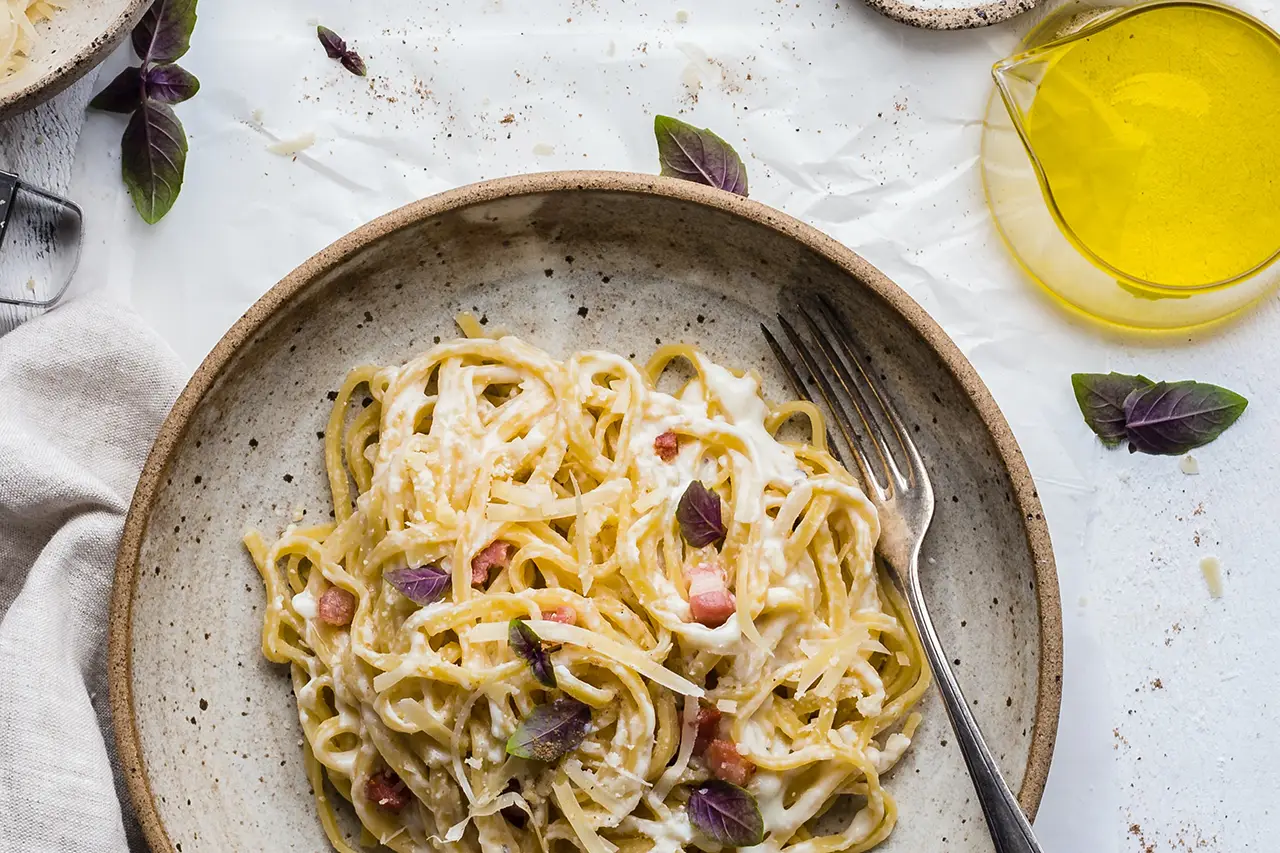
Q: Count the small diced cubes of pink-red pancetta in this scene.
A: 8